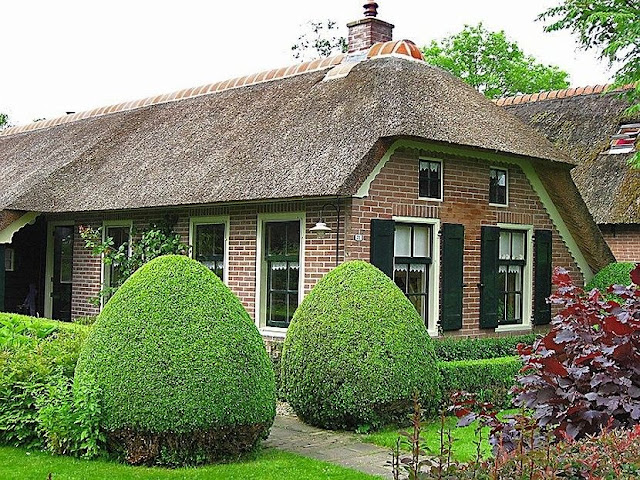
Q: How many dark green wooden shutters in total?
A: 4